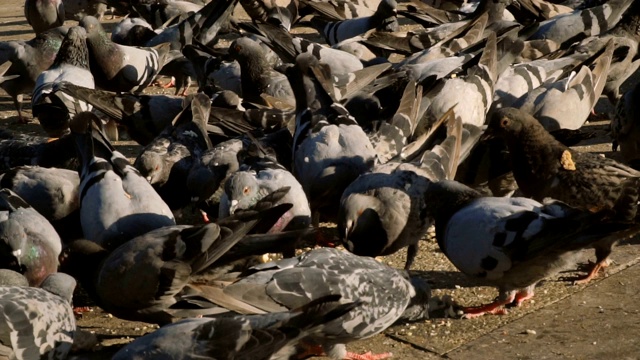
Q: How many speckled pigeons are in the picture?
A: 2